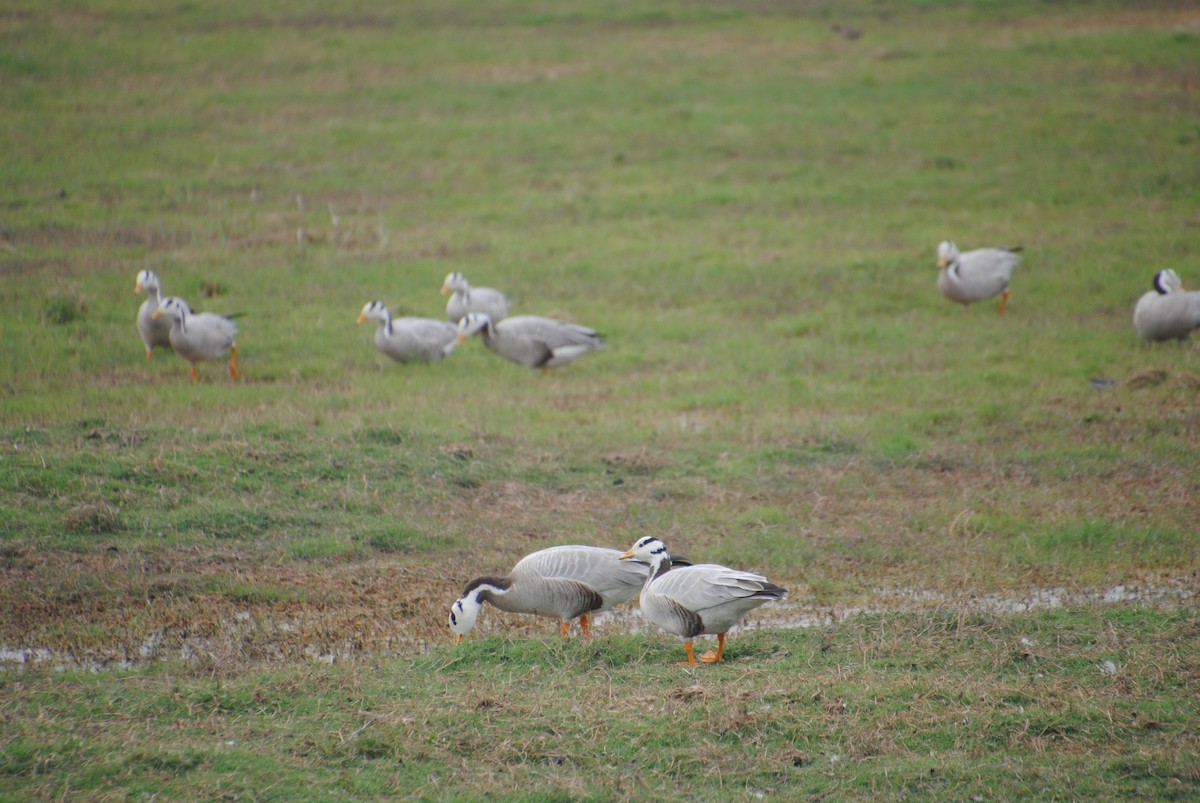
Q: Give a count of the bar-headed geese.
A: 9